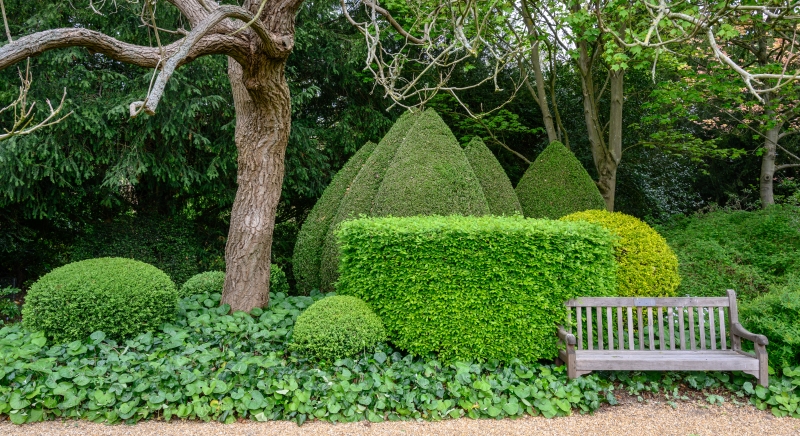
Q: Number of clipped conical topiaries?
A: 5